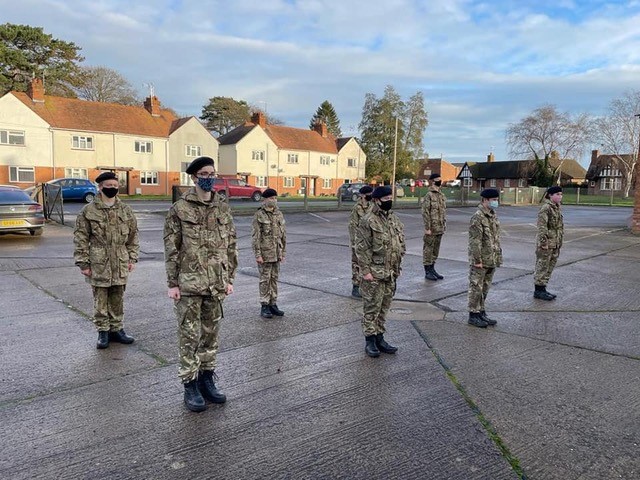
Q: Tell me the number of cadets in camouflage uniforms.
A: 8